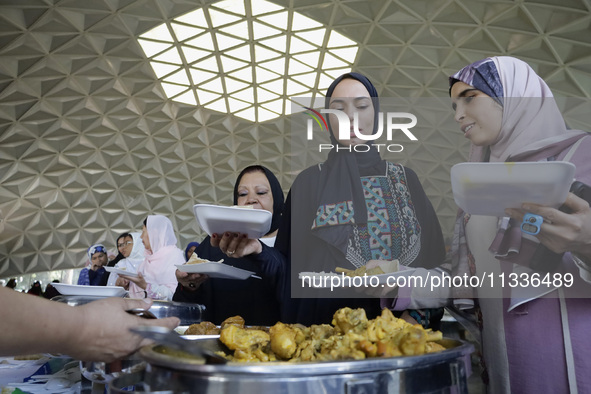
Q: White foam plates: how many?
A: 6